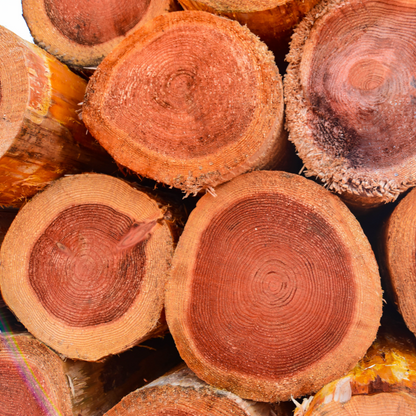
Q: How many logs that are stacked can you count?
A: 11